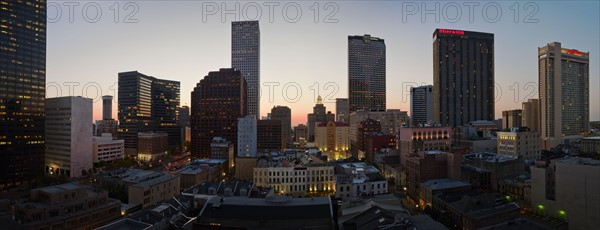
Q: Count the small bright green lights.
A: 3